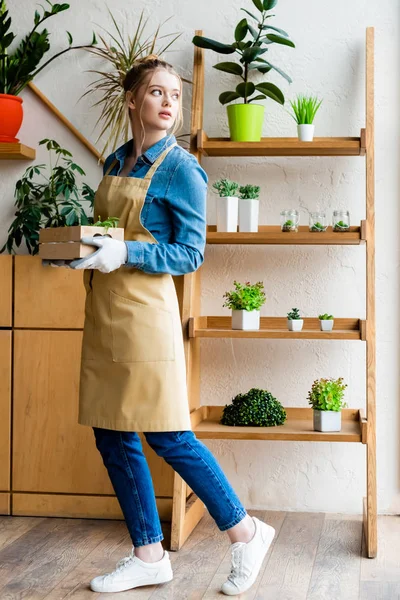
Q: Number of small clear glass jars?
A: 3